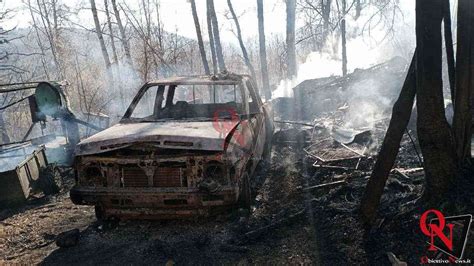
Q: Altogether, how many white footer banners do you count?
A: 0